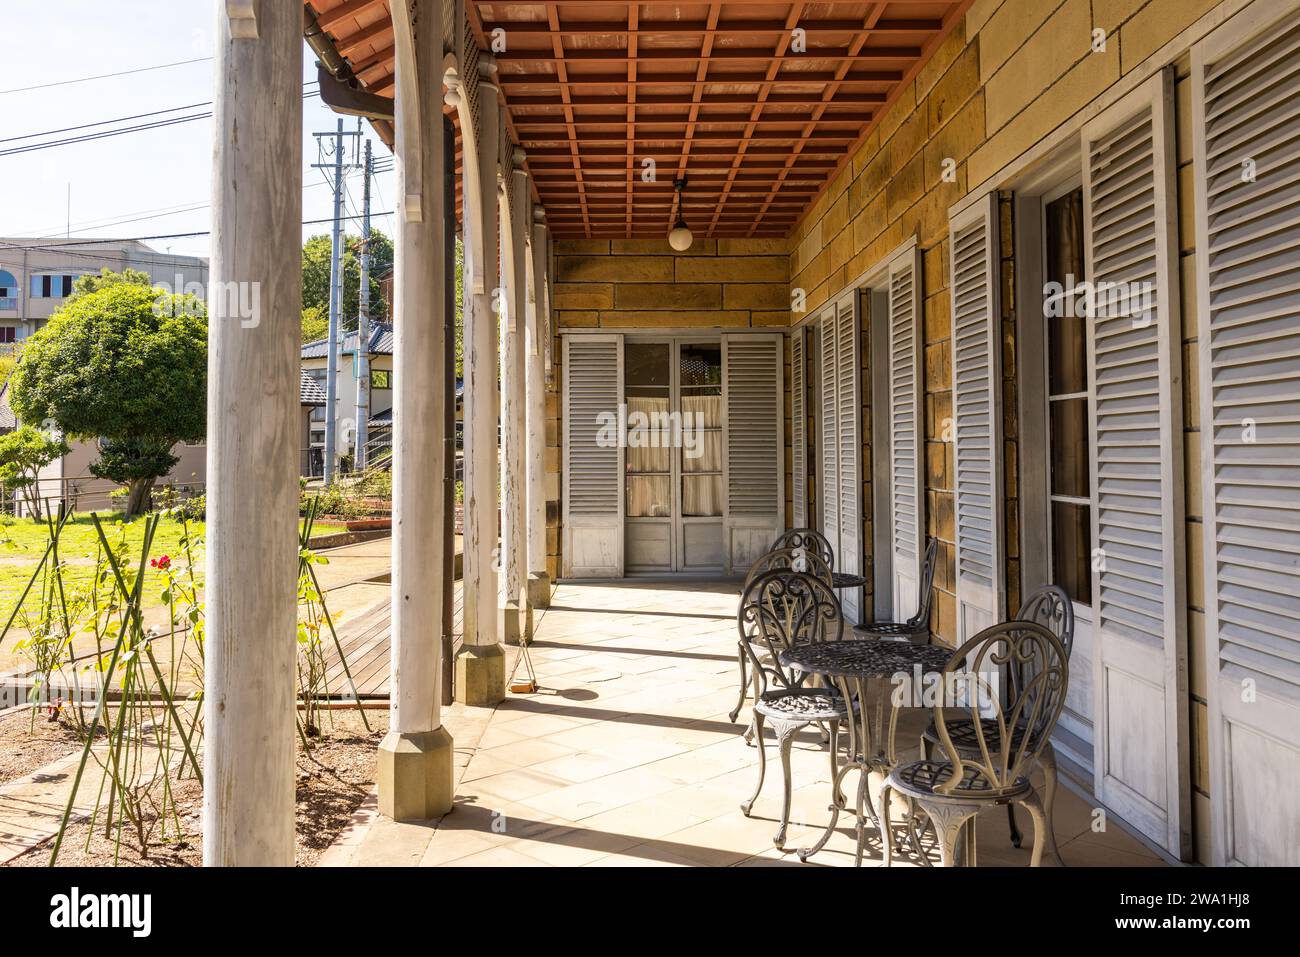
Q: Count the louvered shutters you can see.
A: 9